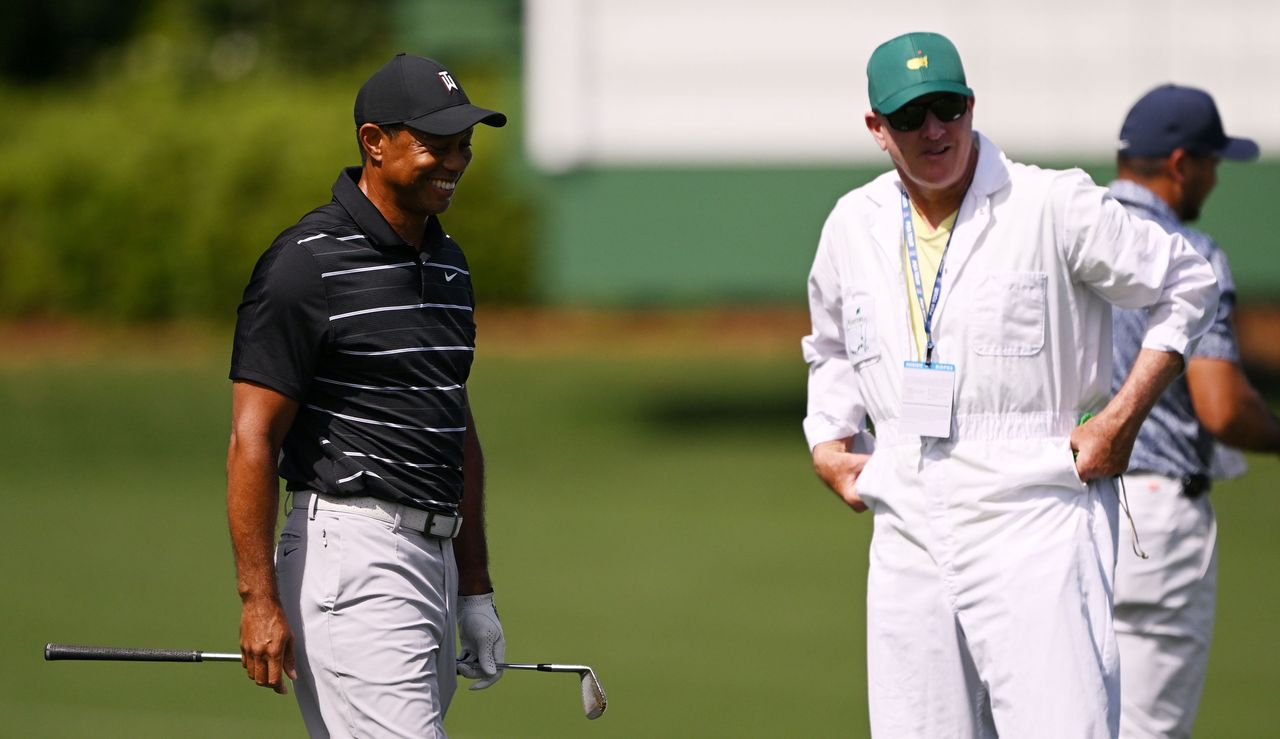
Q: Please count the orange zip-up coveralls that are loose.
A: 0